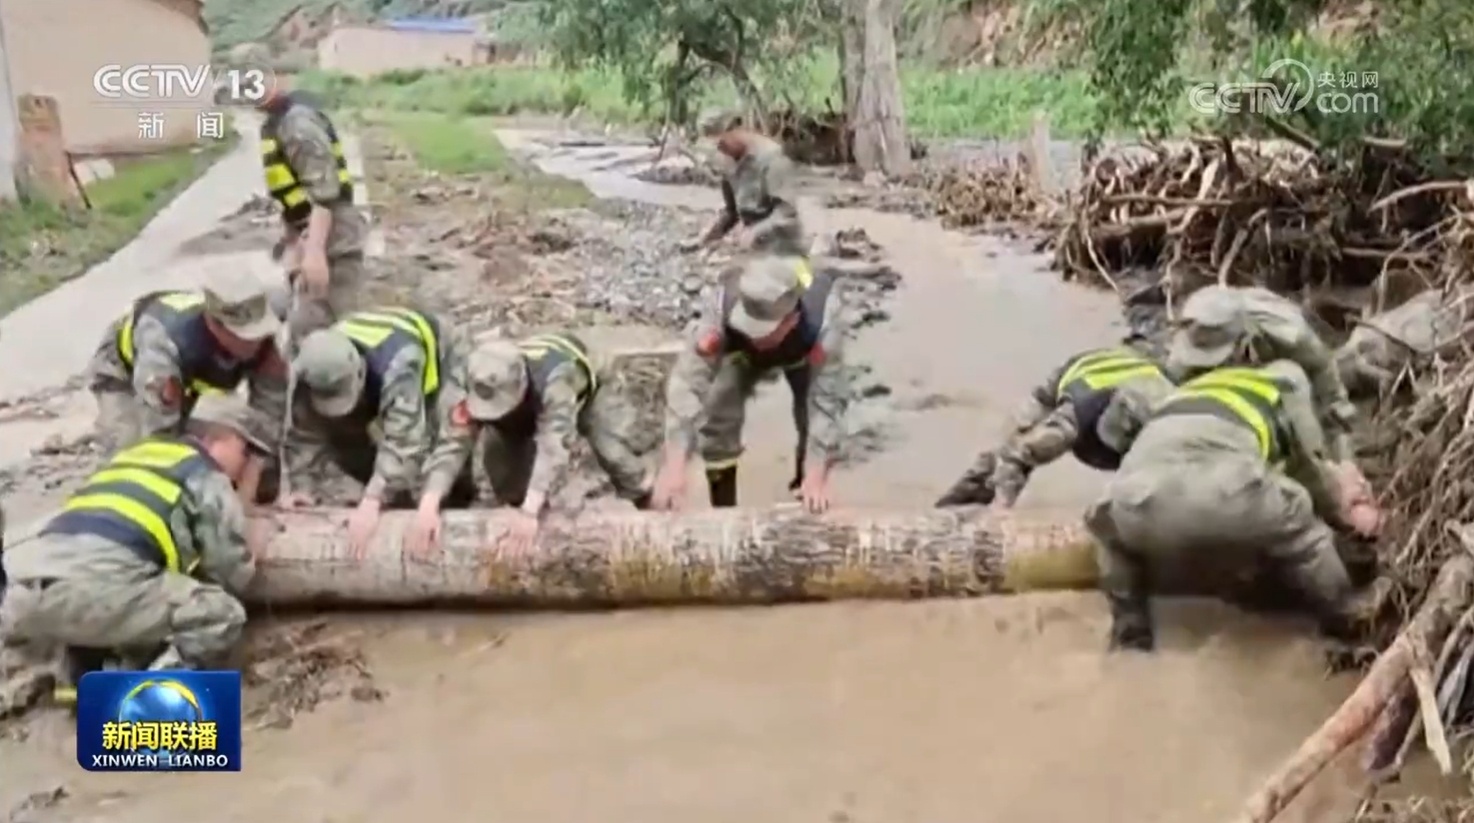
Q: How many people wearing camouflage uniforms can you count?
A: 10